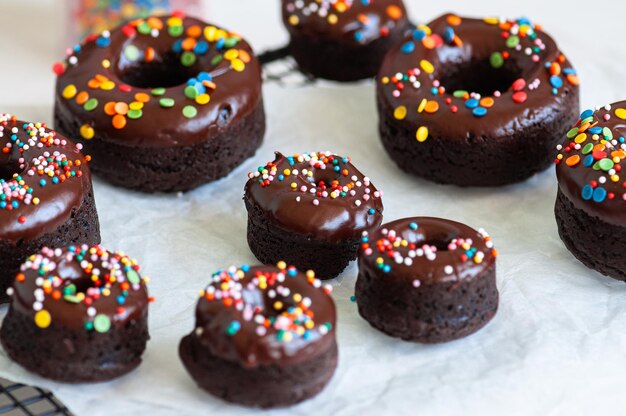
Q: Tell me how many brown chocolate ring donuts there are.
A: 9